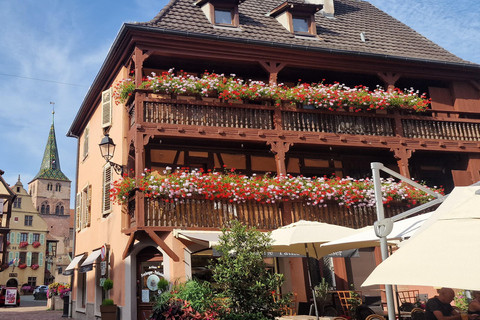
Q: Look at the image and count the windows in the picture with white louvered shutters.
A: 4